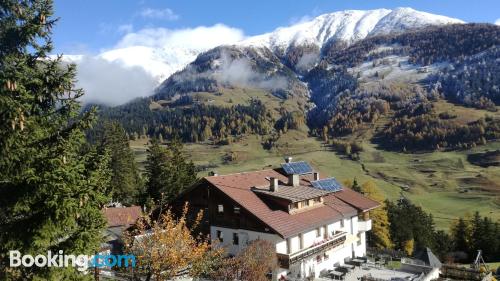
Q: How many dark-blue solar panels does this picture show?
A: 2